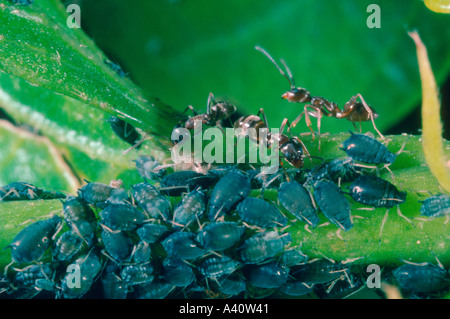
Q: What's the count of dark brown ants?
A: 3